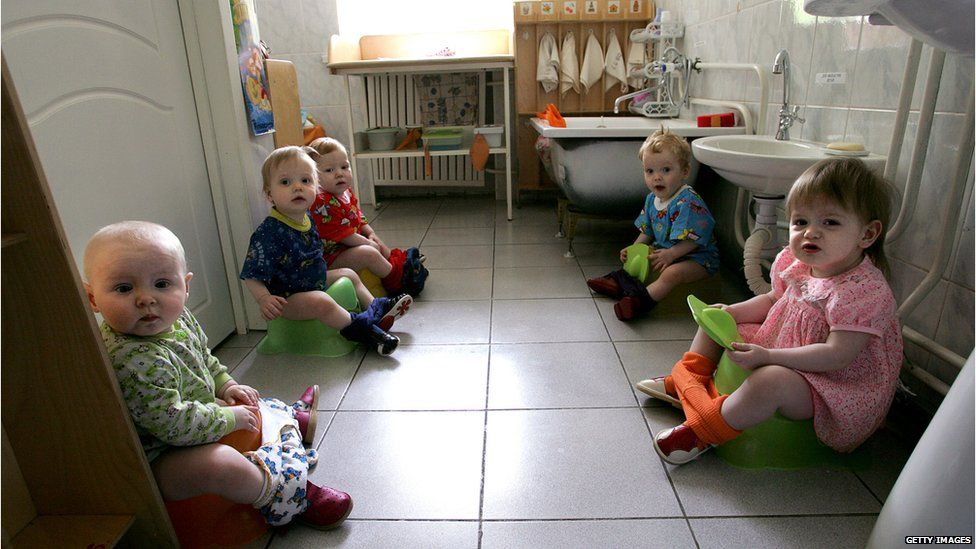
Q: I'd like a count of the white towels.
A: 5